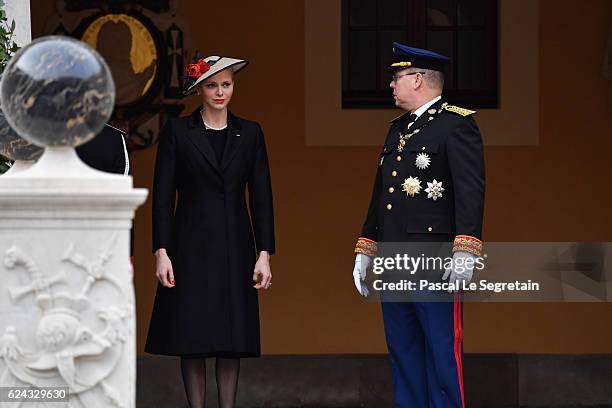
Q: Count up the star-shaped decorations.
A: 3